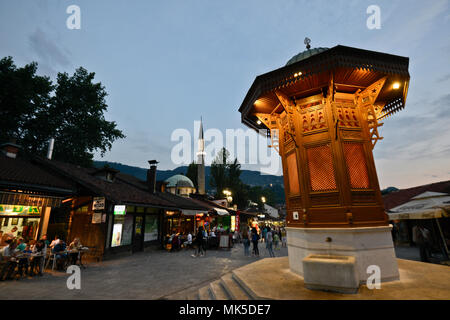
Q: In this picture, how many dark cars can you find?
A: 0